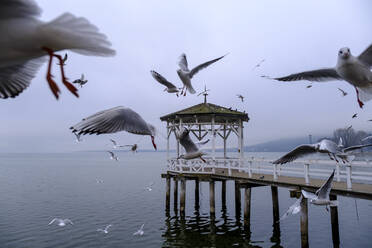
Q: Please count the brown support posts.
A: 11